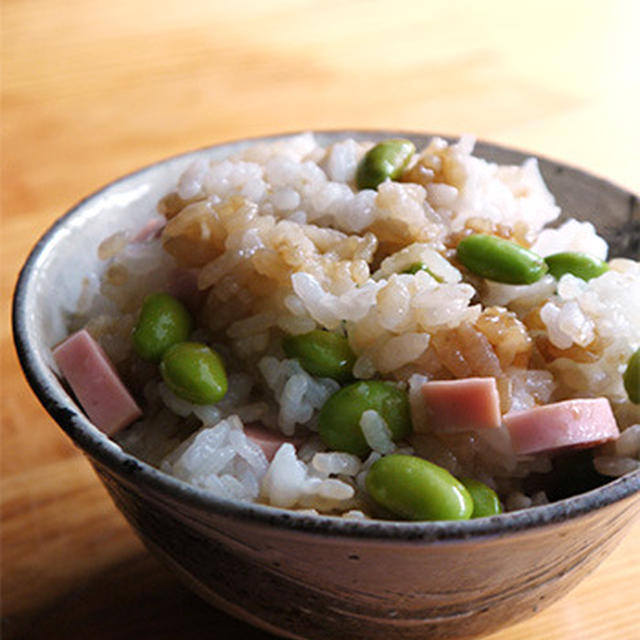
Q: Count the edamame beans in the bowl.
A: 11